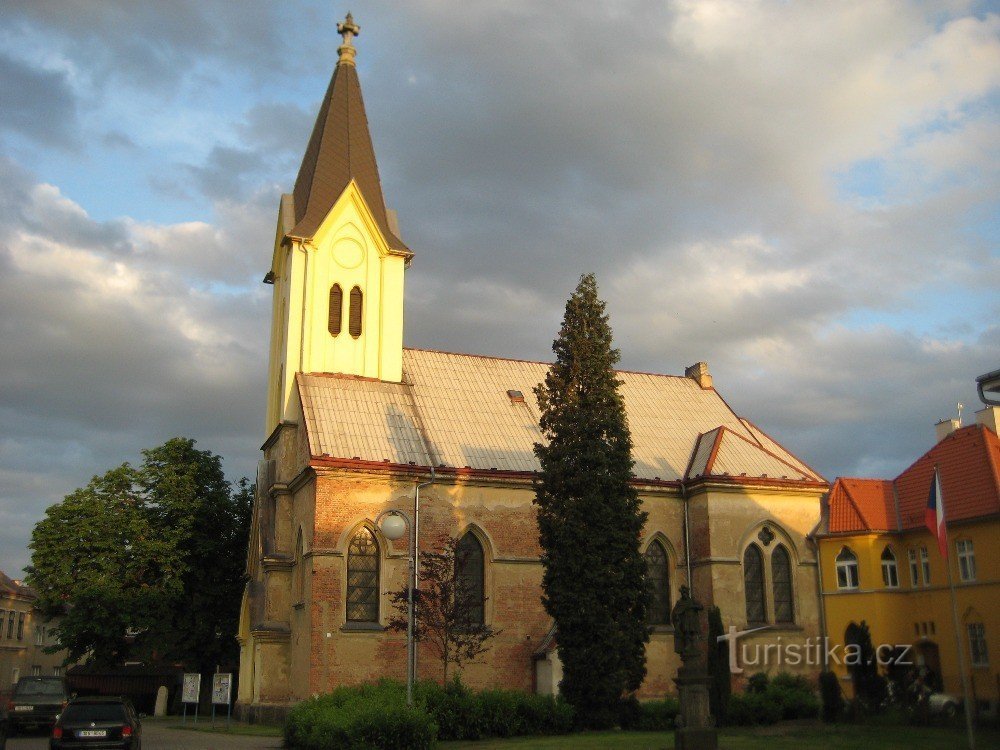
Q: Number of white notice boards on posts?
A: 2